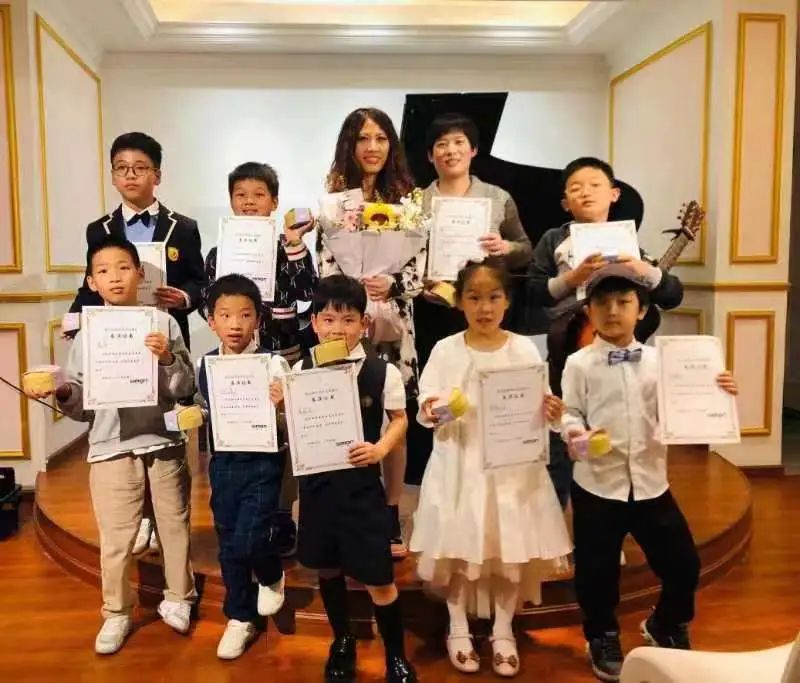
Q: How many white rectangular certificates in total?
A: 9